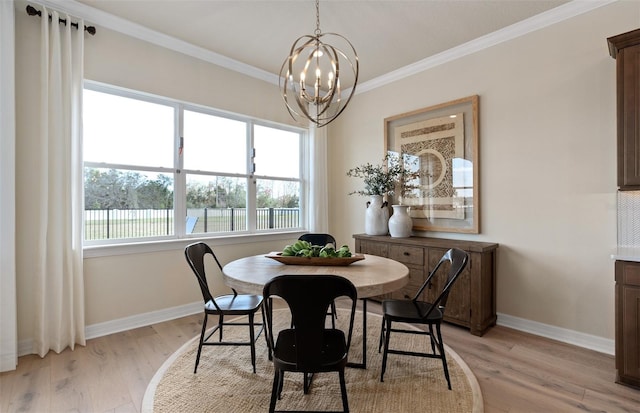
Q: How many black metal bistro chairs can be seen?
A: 4